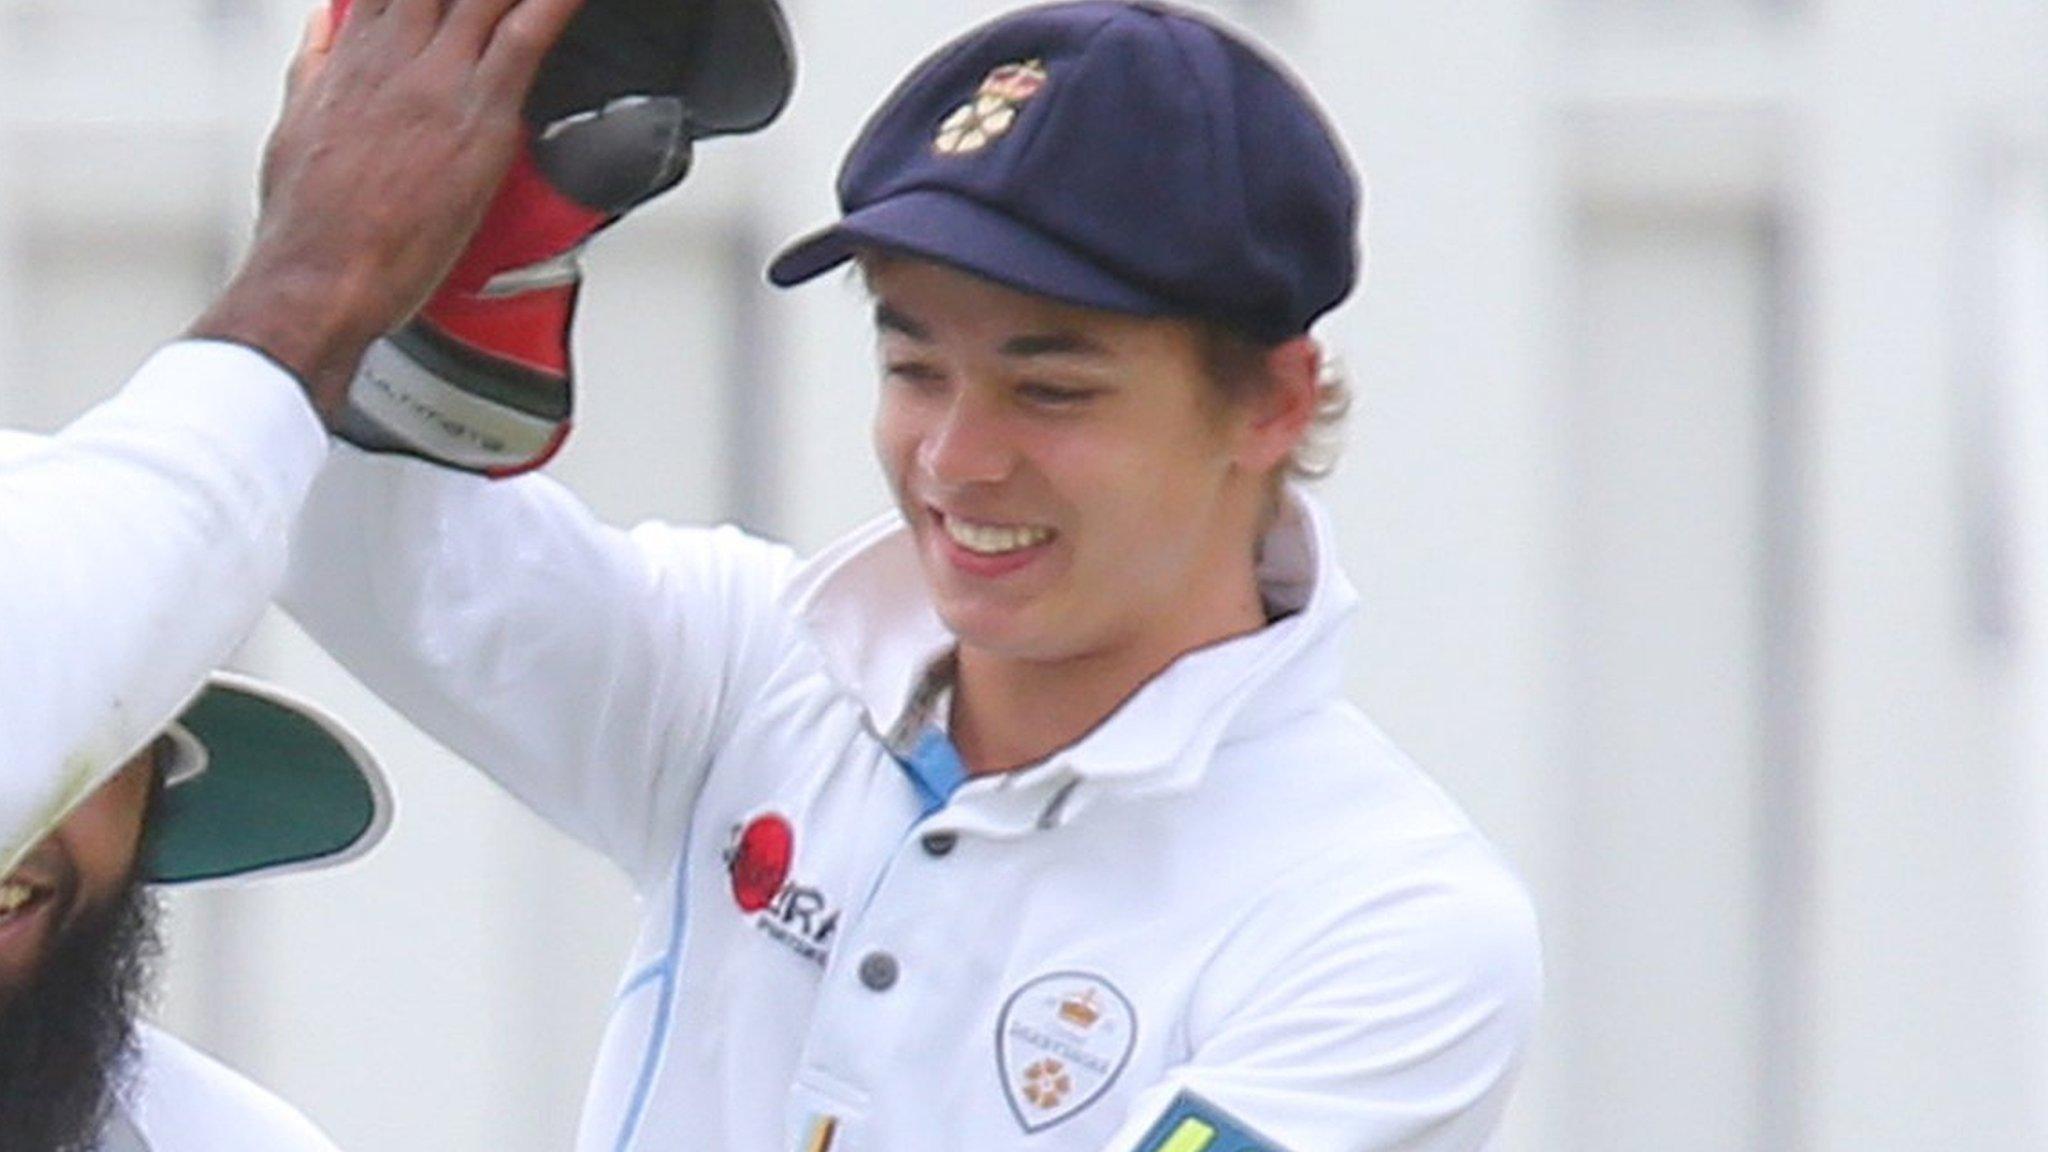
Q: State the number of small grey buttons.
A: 2